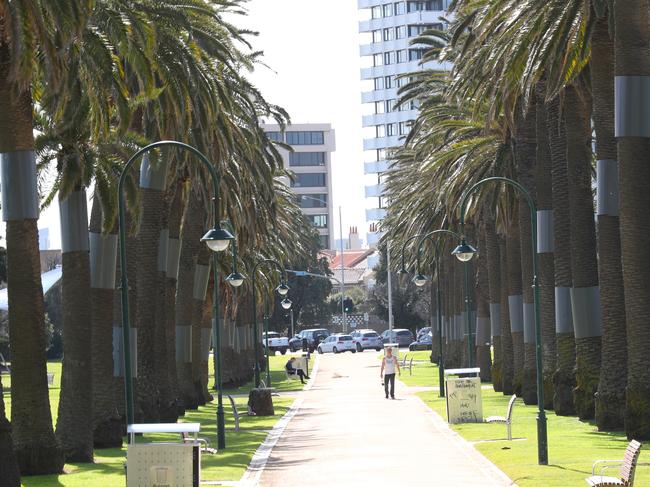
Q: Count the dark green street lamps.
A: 7